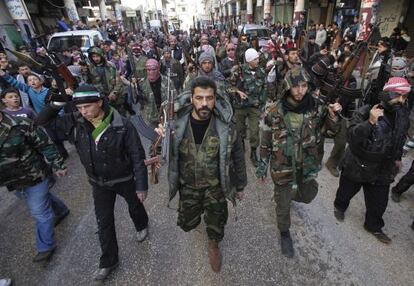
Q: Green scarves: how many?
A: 1